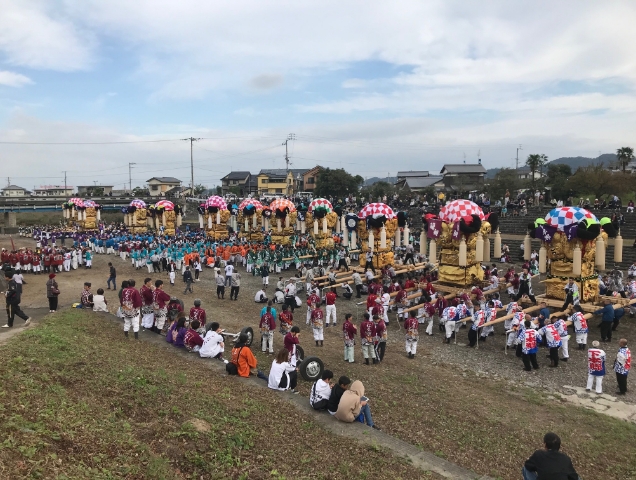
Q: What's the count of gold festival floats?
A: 11